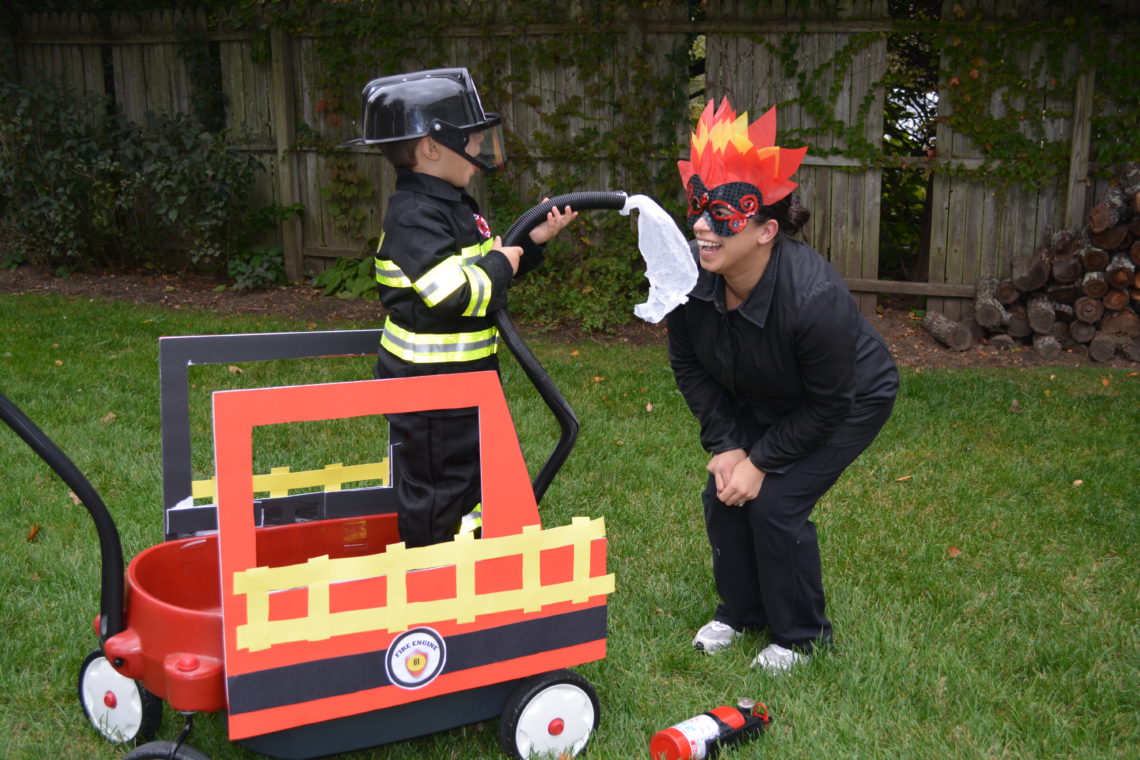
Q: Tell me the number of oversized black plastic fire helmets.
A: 1